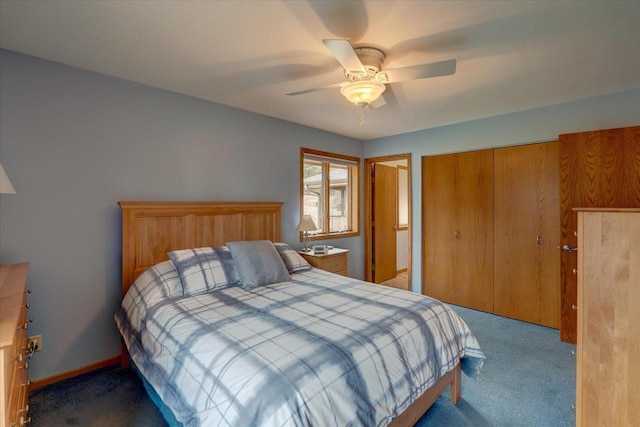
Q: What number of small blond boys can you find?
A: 0